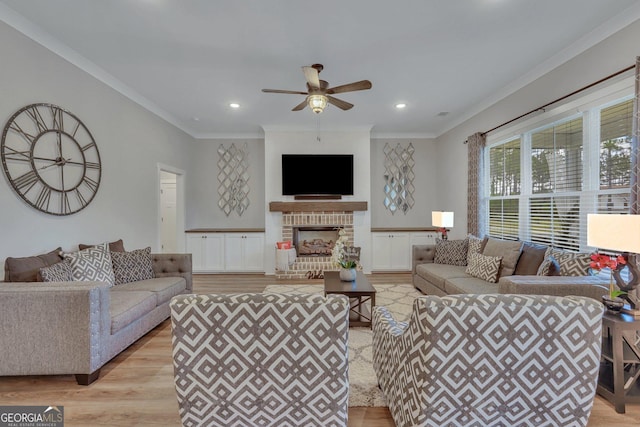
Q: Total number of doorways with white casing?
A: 1